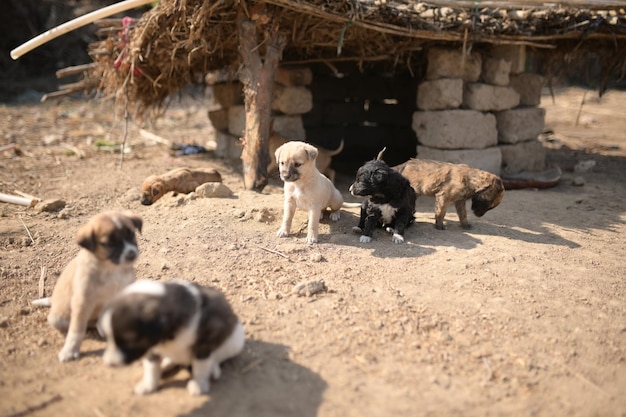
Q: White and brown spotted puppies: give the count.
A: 1